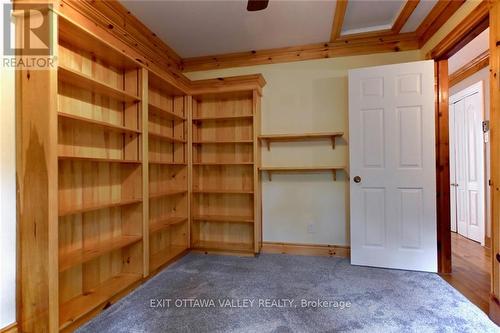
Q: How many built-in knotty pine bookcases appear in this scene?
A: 3